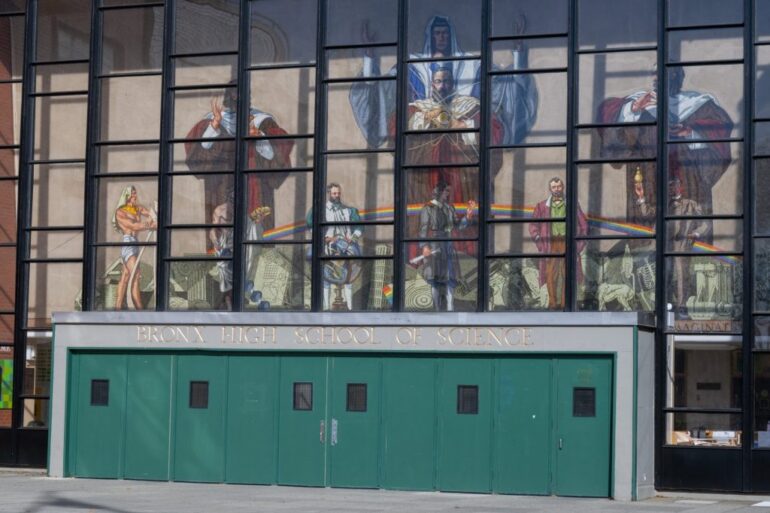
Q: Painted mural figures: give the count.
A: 10